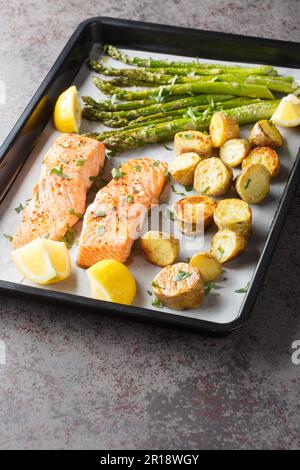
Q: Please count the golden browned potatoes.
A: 14